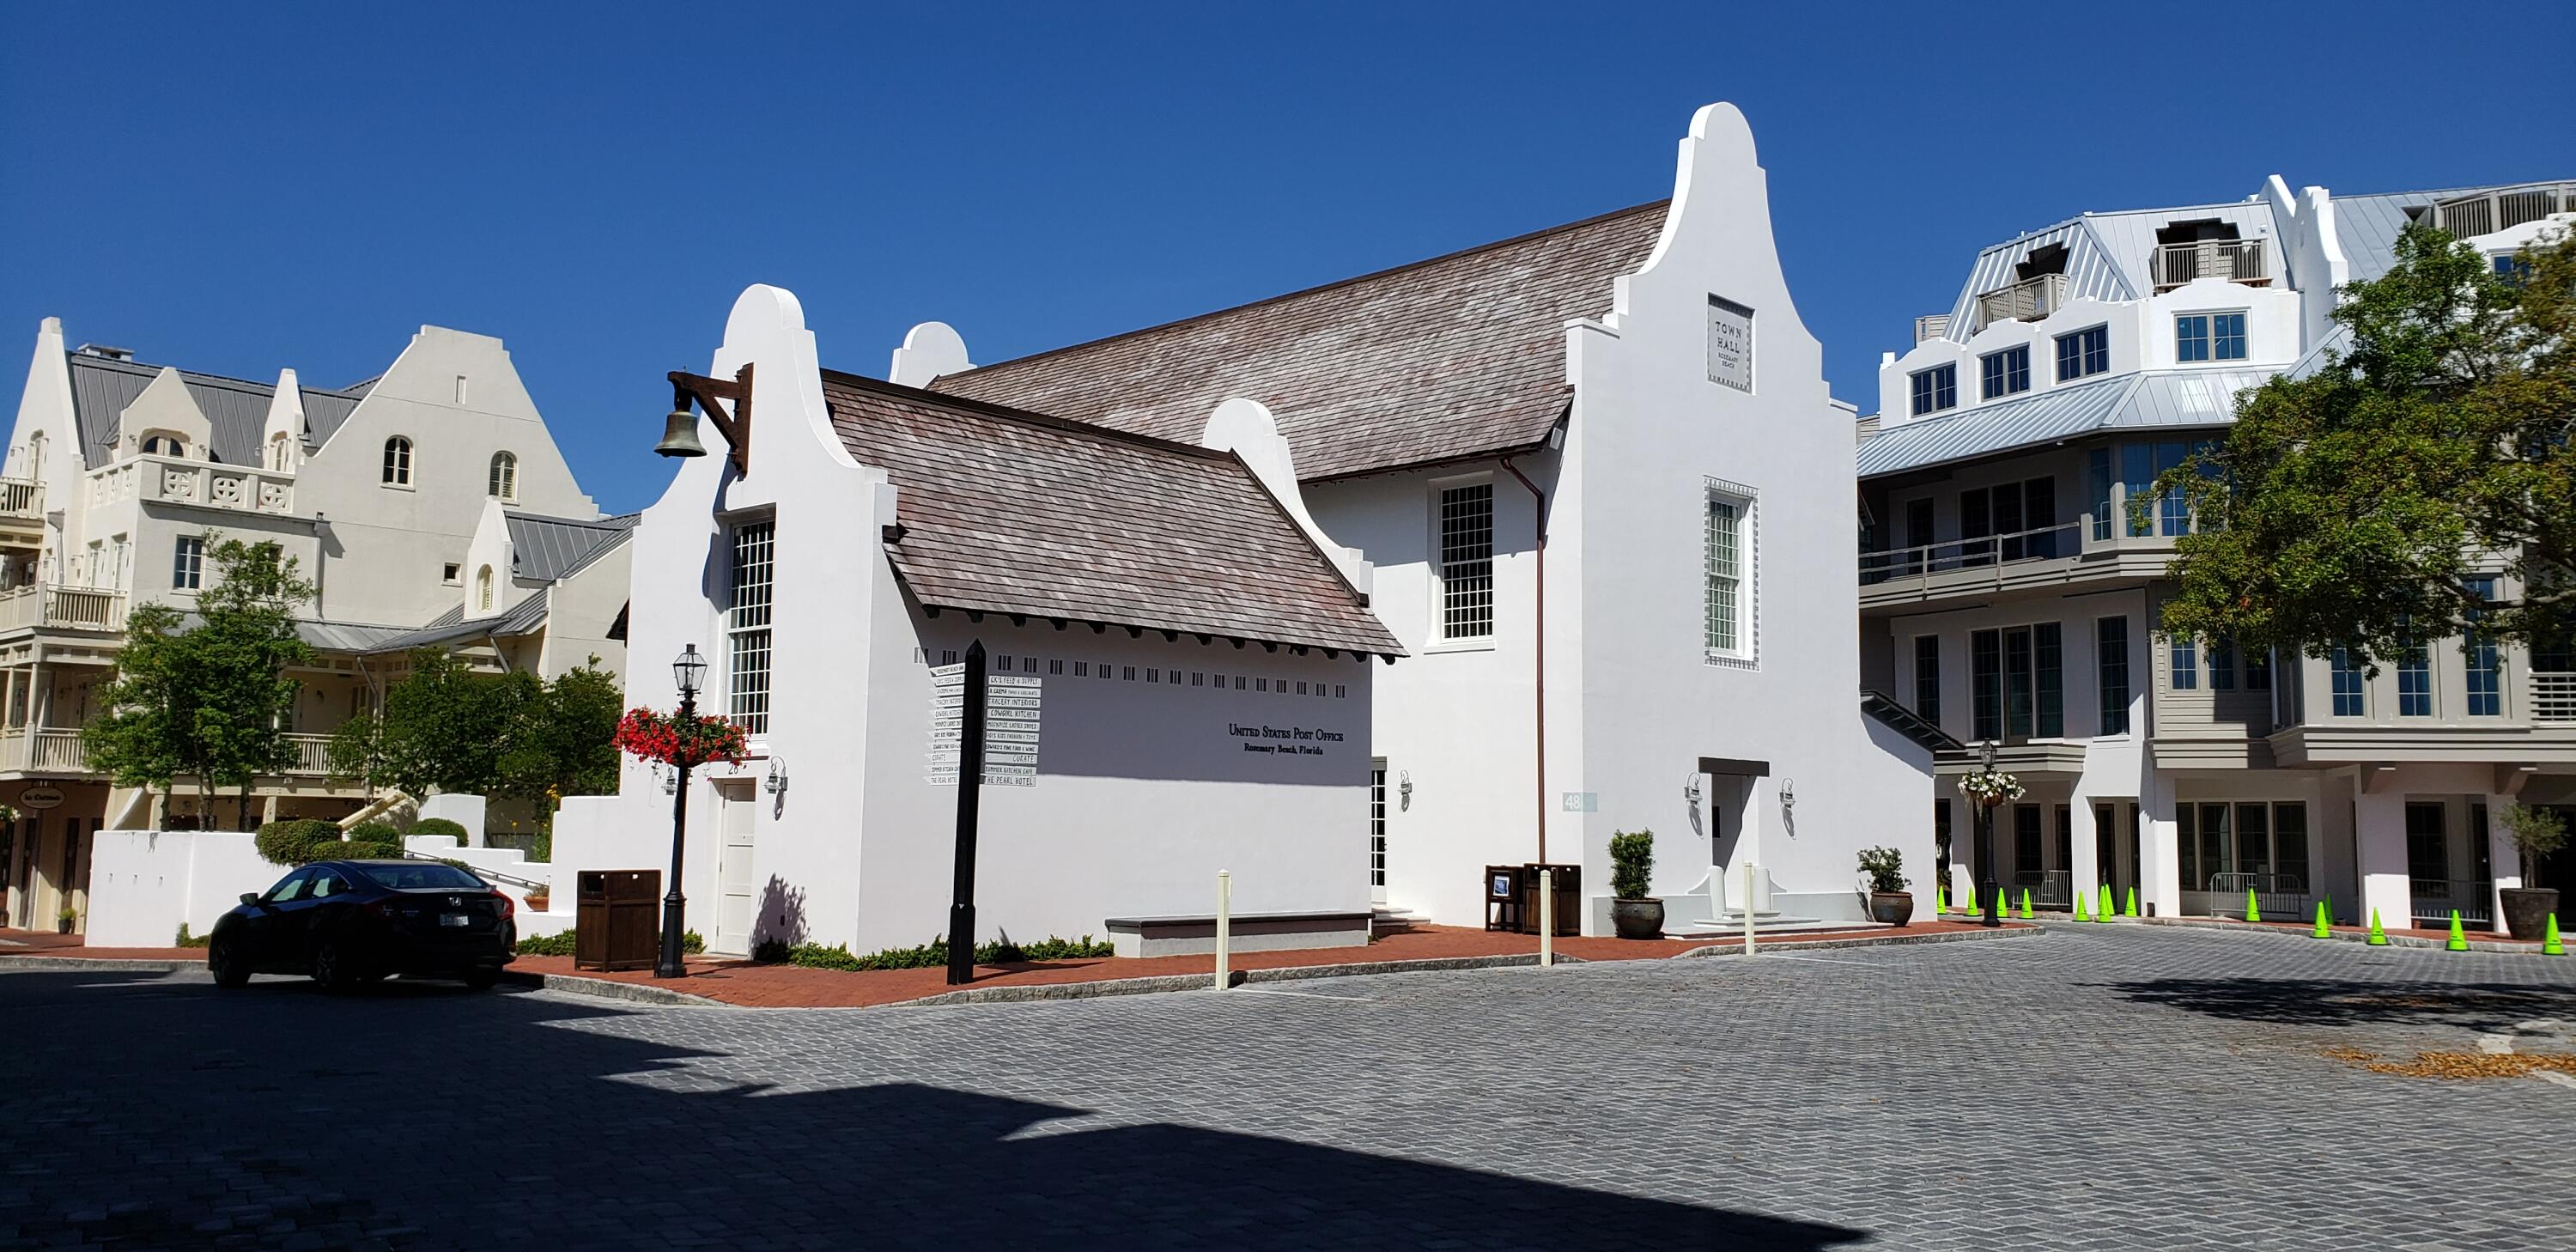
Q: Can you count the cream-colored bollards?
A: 3